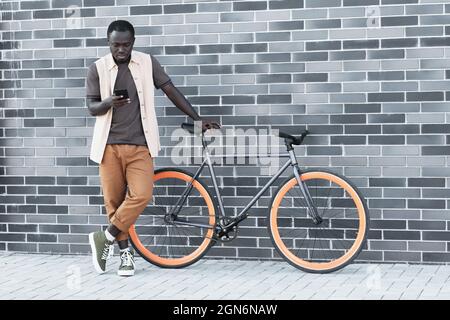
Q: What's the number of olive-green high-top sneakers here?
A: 2